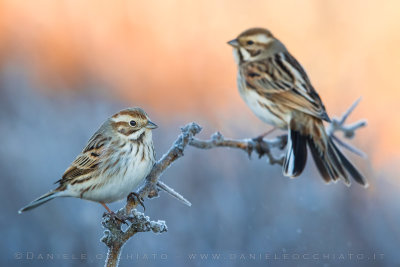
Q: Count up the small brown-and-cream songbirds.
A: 2